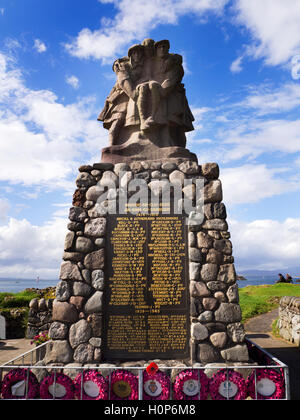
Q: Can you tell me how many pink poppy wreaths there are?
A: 8